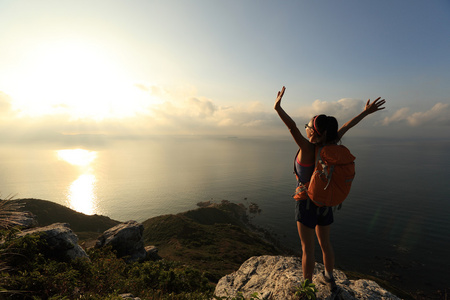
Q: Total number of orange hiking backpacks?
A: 1